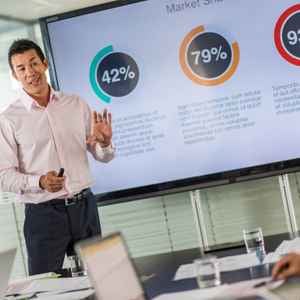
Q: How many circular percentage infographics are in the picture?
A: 3